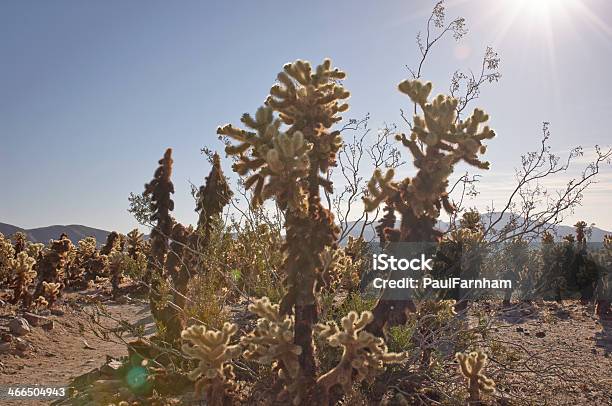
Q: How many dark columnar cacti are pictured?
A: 2